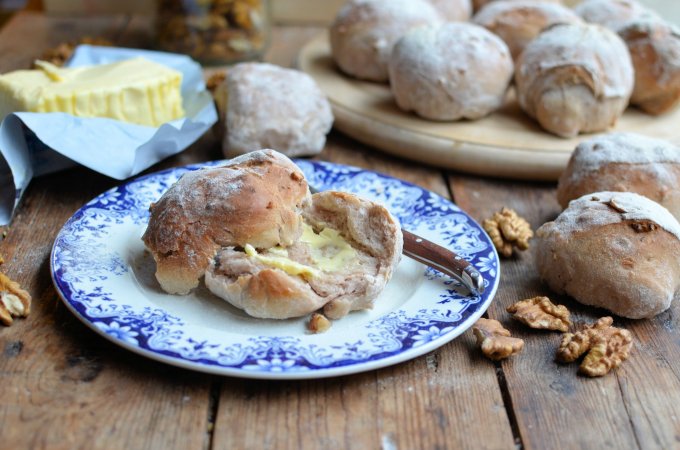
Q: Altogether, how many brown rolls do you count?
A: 11